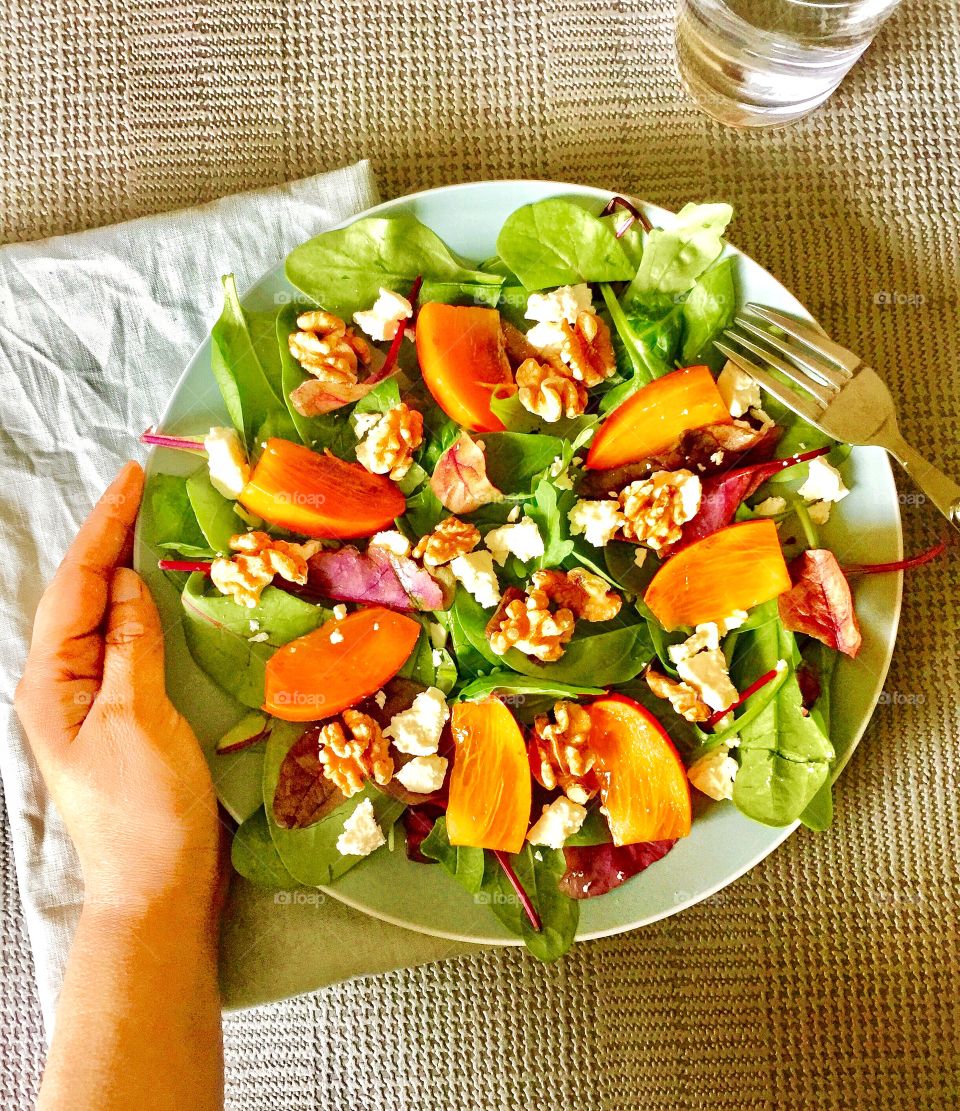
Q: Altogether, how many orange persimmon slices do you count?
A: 7